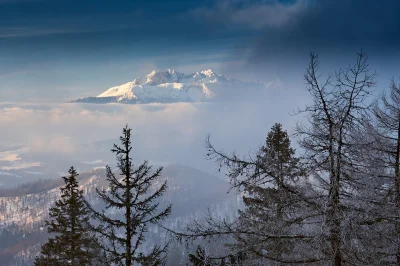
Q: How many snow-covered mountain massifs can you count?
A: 1